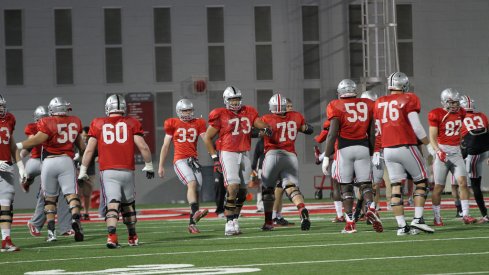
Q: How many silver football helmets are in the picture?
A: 12